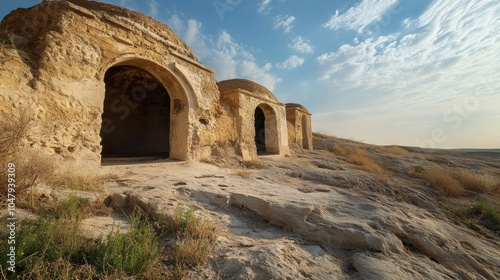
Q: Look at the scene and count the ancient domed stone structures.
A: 3